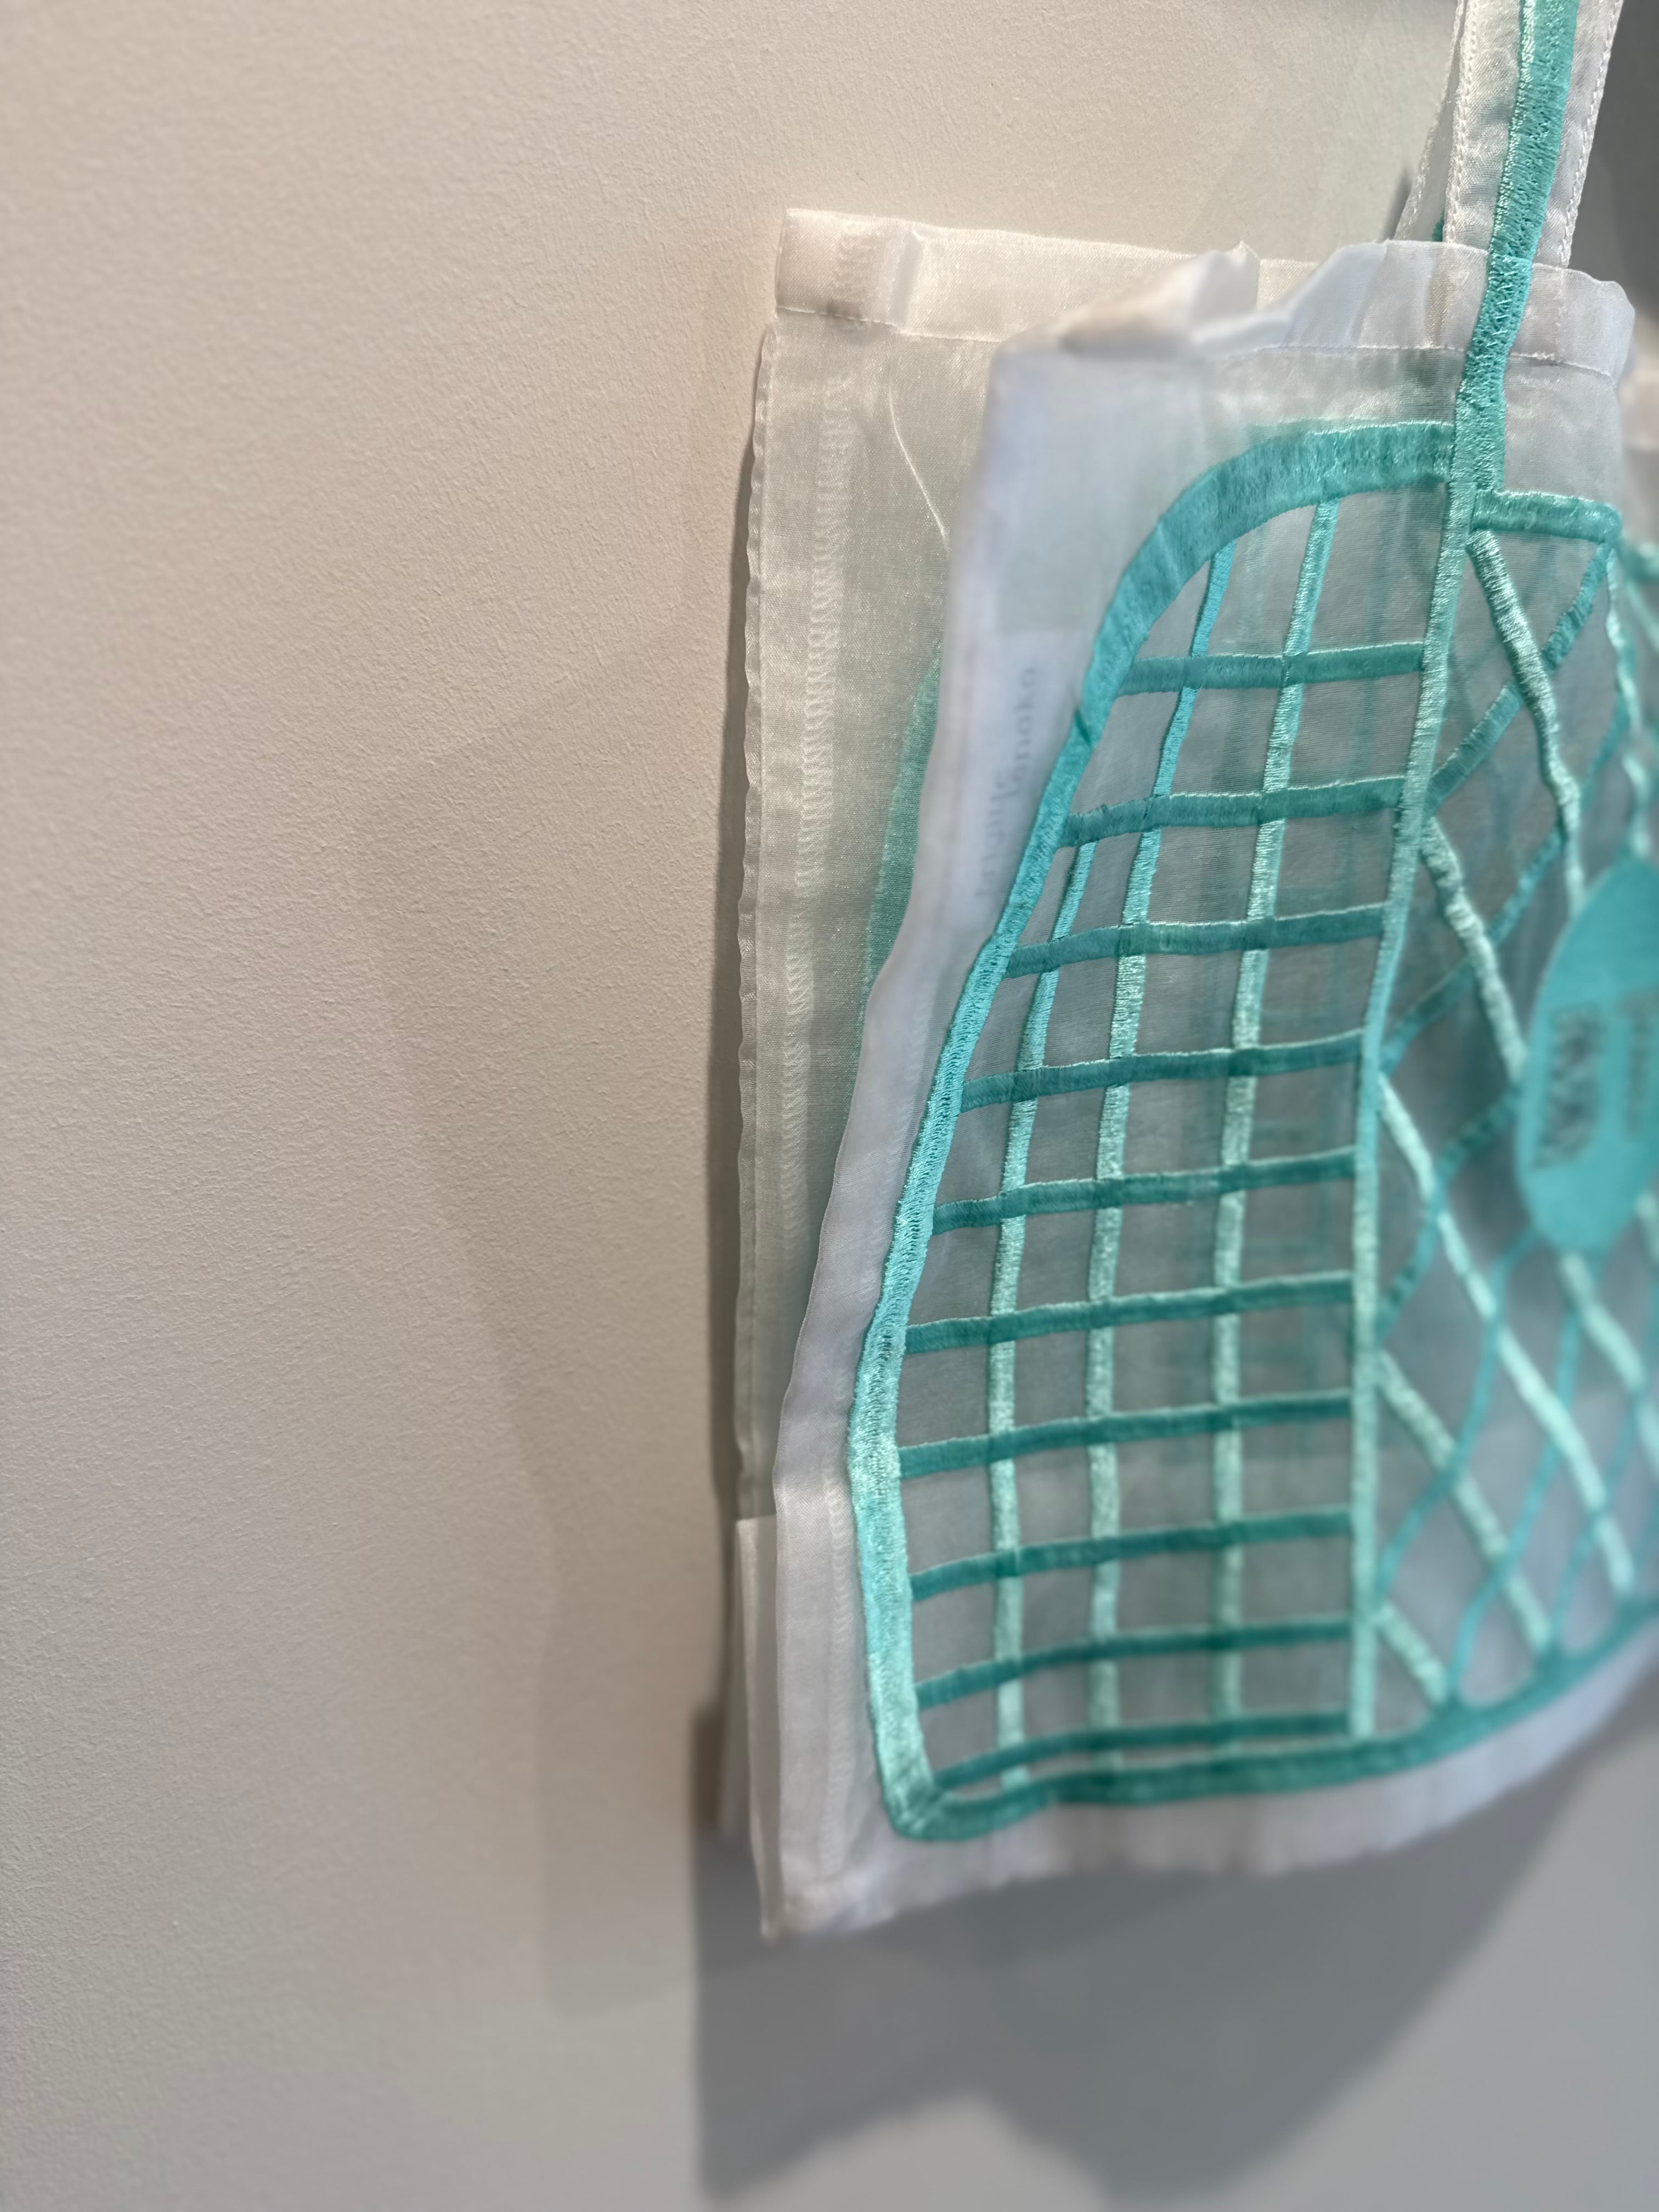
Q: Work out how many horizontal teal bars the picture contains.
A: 10